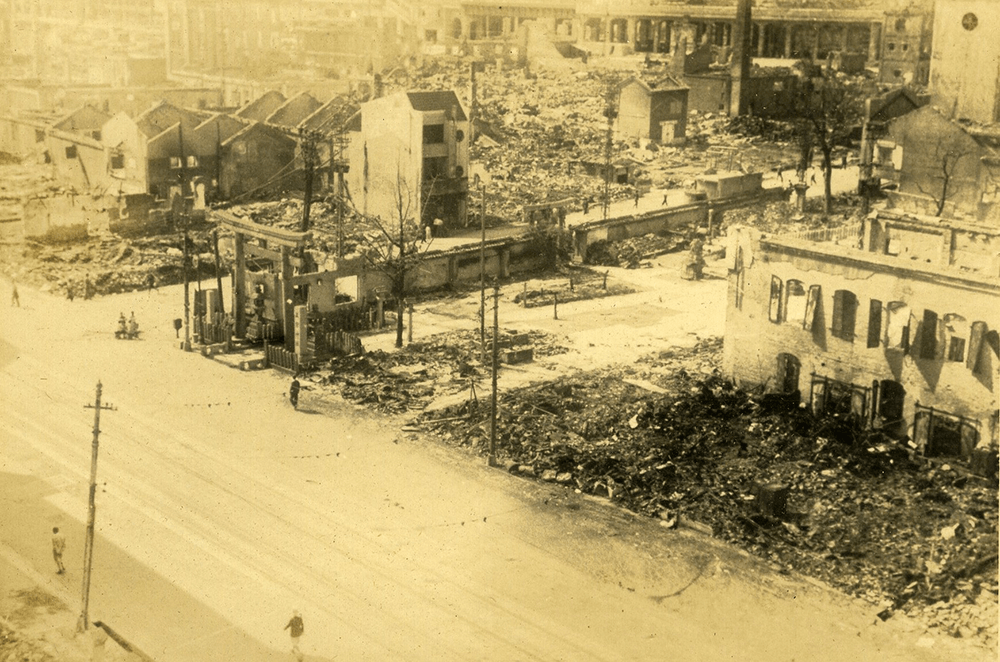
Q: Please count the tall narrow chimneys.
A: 1